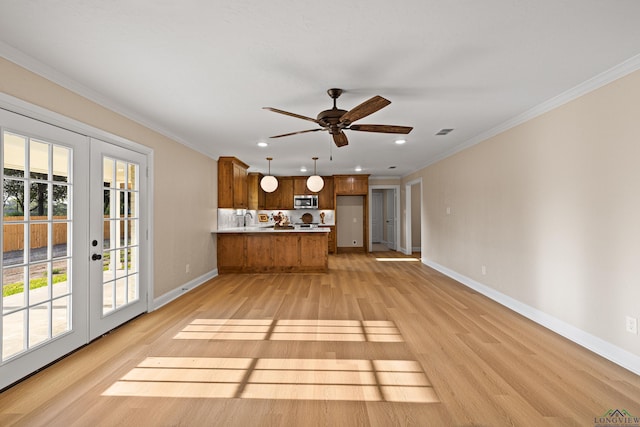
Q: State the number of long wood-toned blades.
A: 5